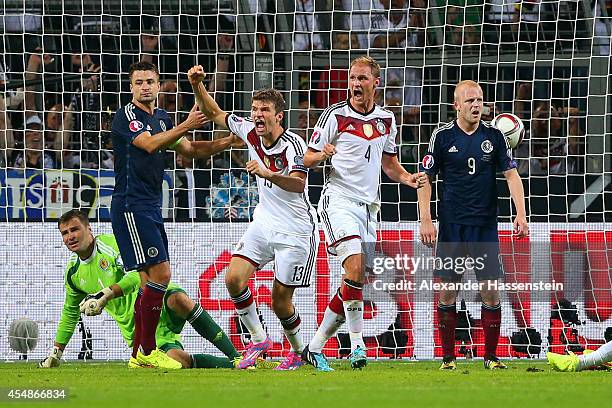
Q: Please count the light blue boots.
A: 2